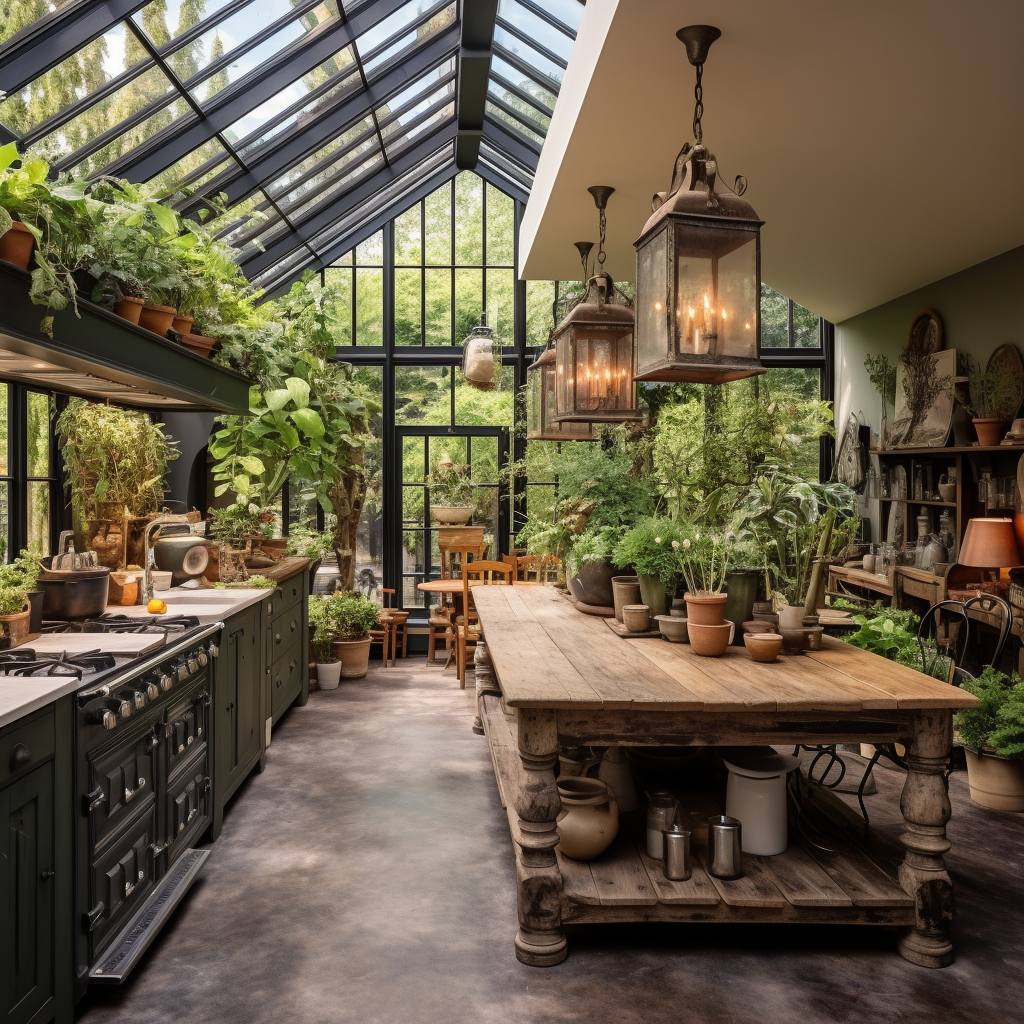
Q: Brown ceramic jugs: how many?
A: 1